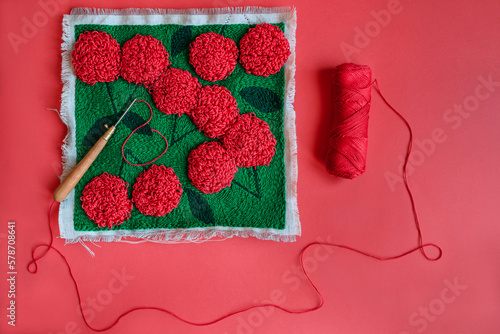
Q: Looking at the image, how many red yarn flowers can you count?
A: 10